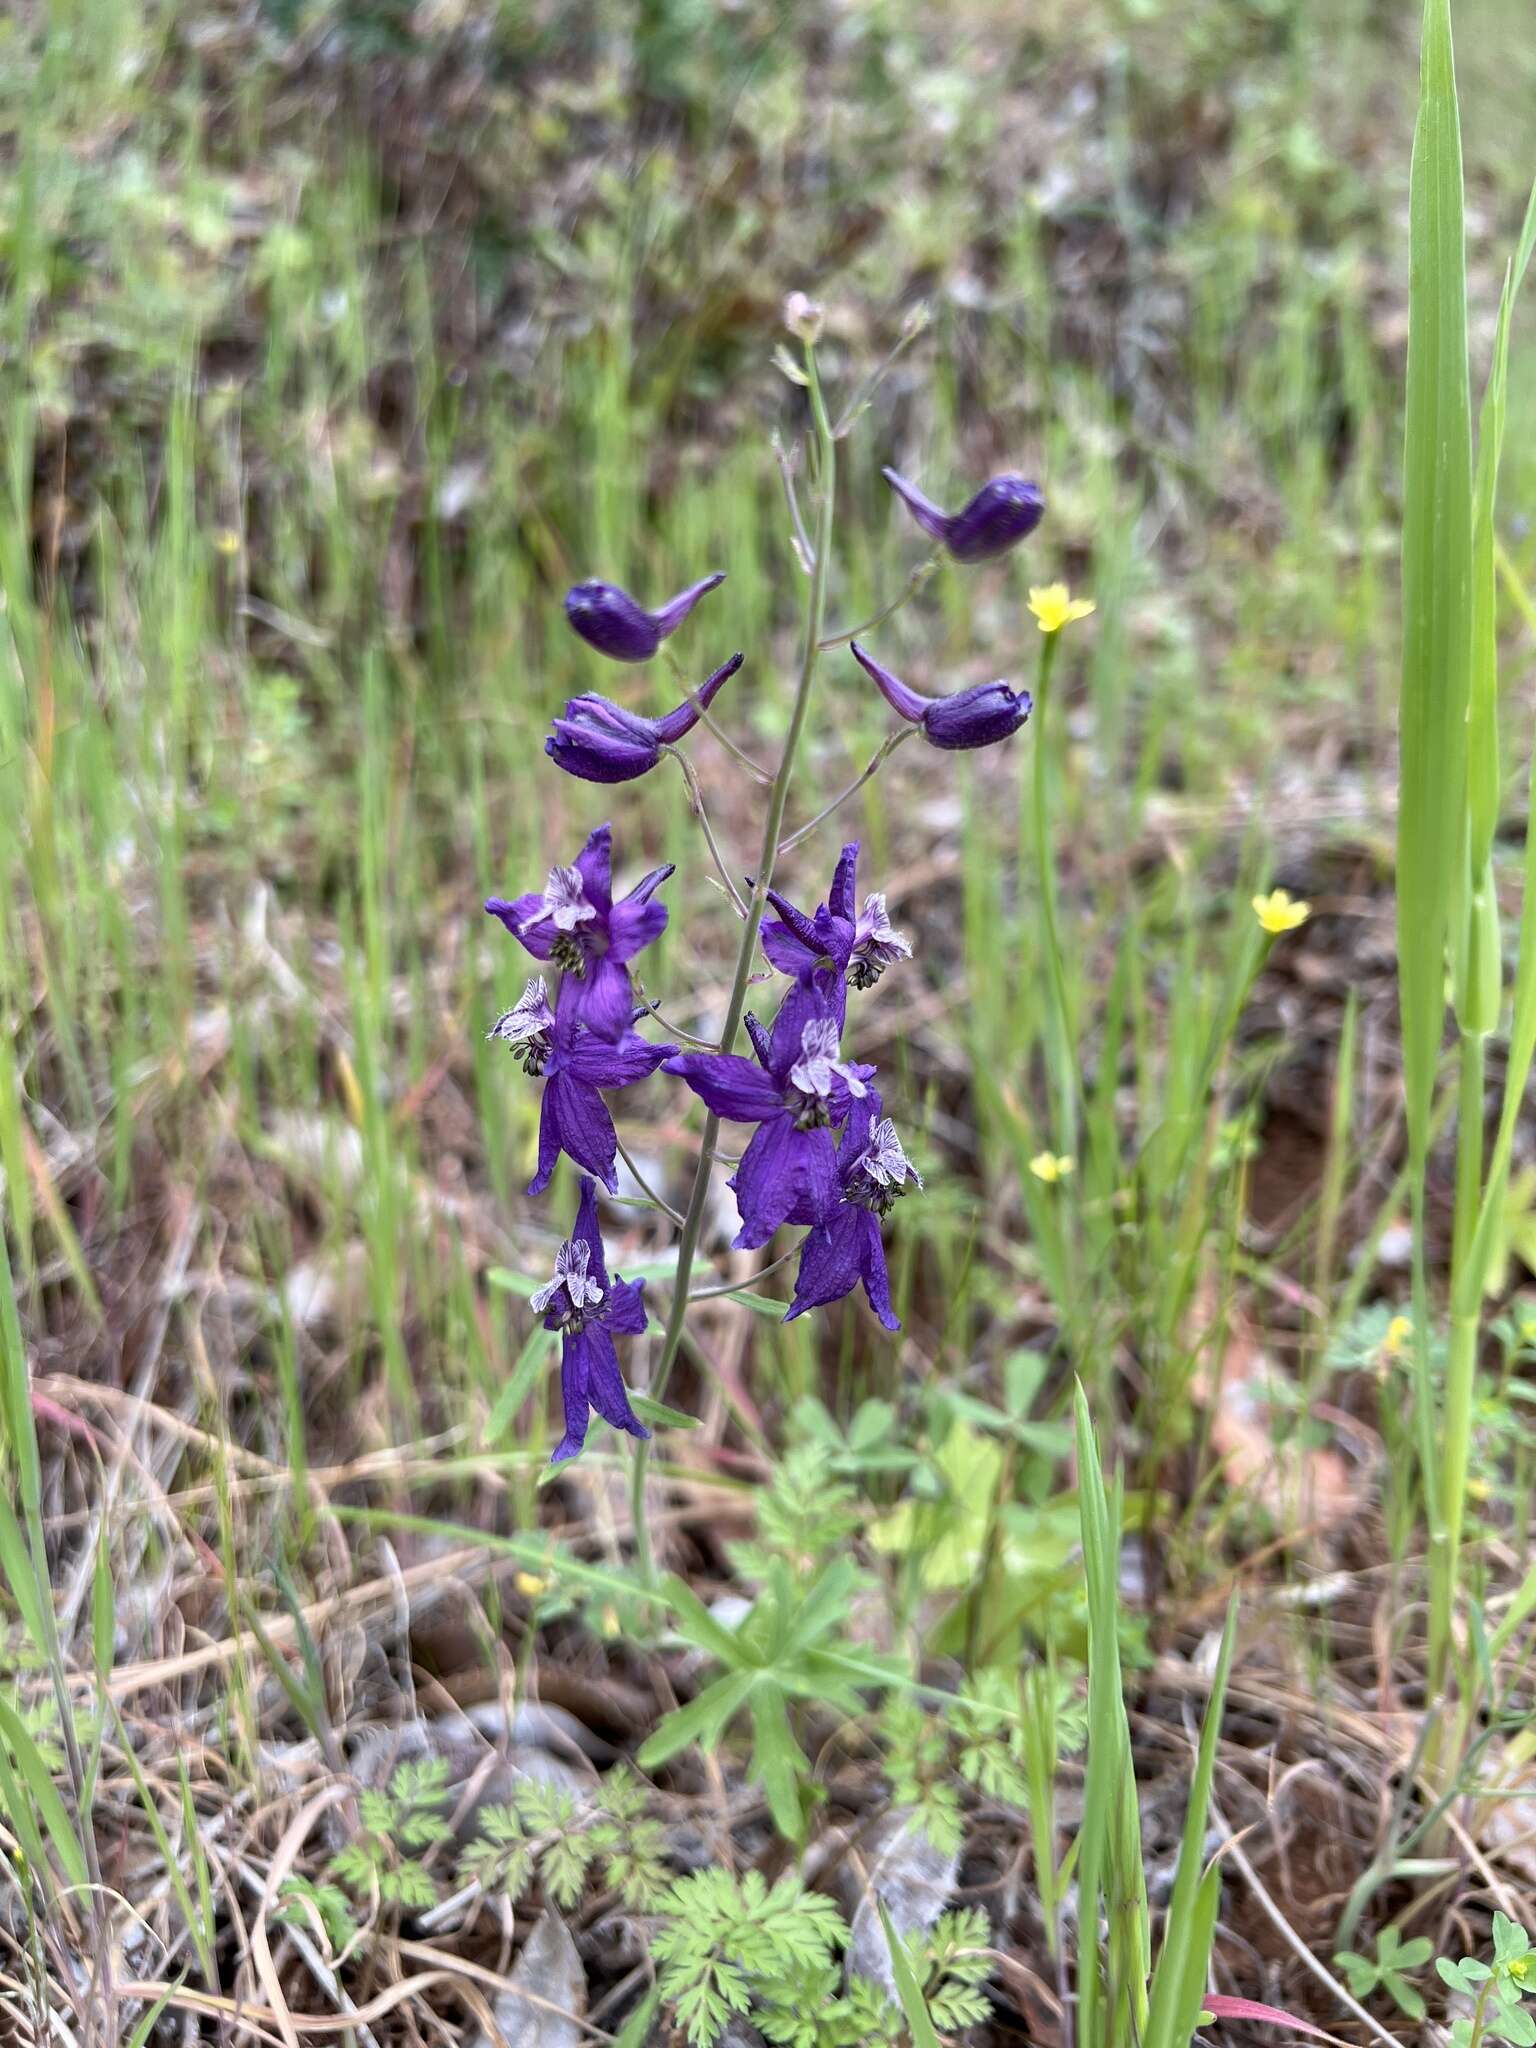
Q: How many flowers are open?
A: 6